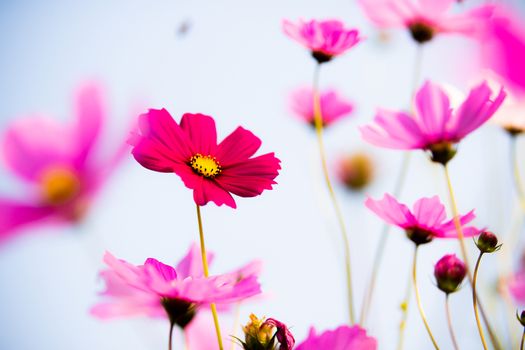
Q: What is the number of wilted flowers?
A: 1